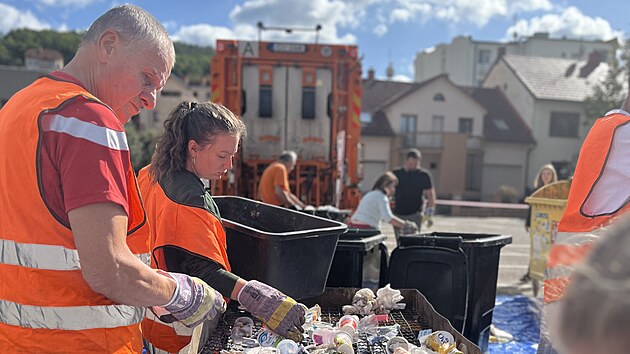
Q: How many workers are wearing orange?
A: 4